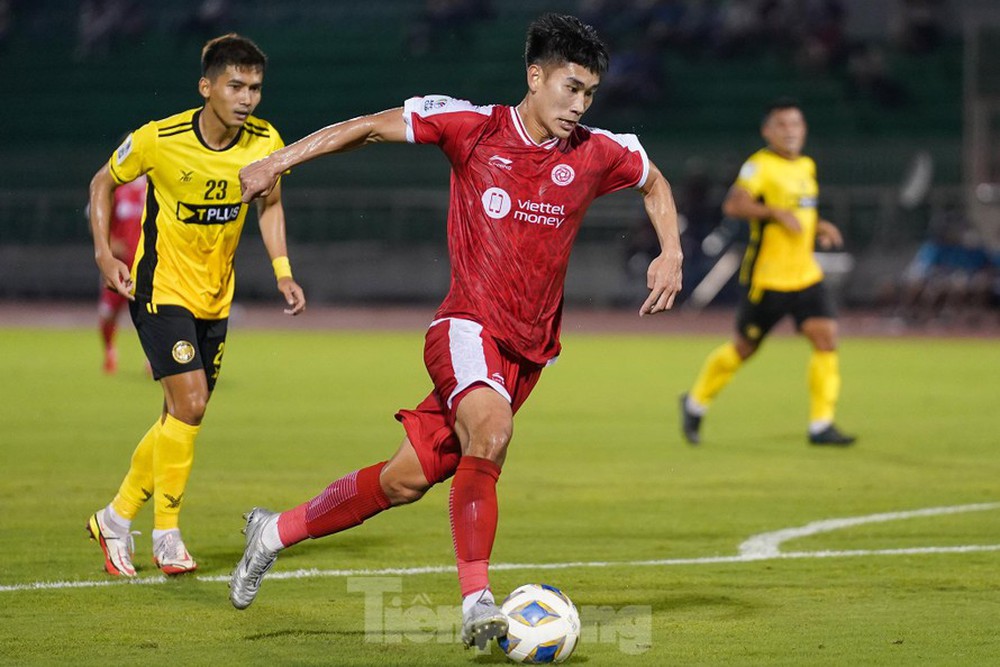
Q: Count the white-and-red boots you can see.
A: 2